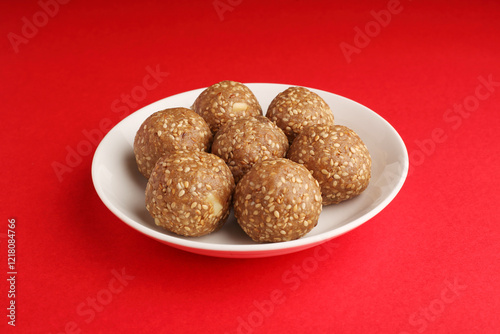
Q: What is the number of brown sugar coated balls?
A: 7